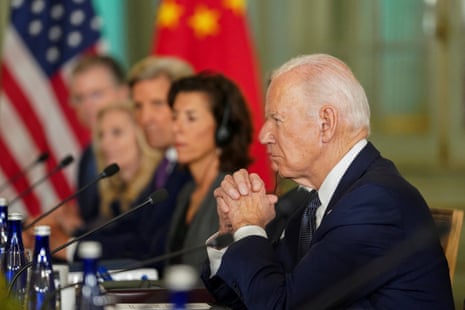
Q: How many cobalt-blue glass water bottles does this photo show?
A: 5